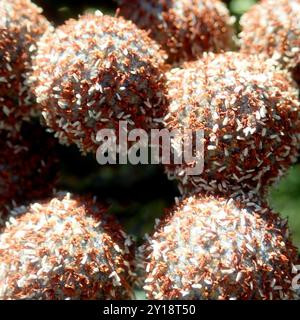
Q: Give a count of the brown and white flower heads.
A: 8